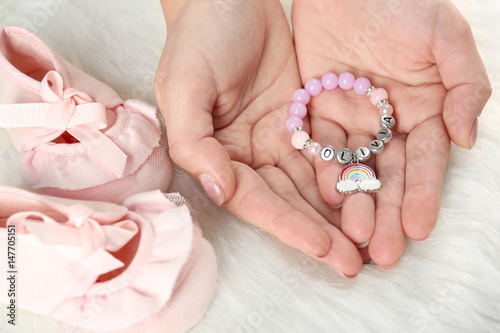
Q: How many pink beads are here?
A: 4